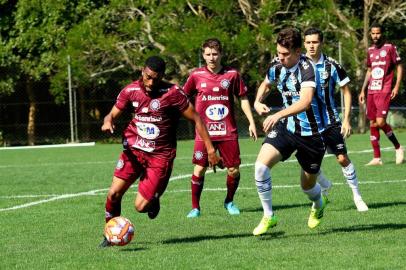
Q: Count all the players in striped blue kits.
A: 2